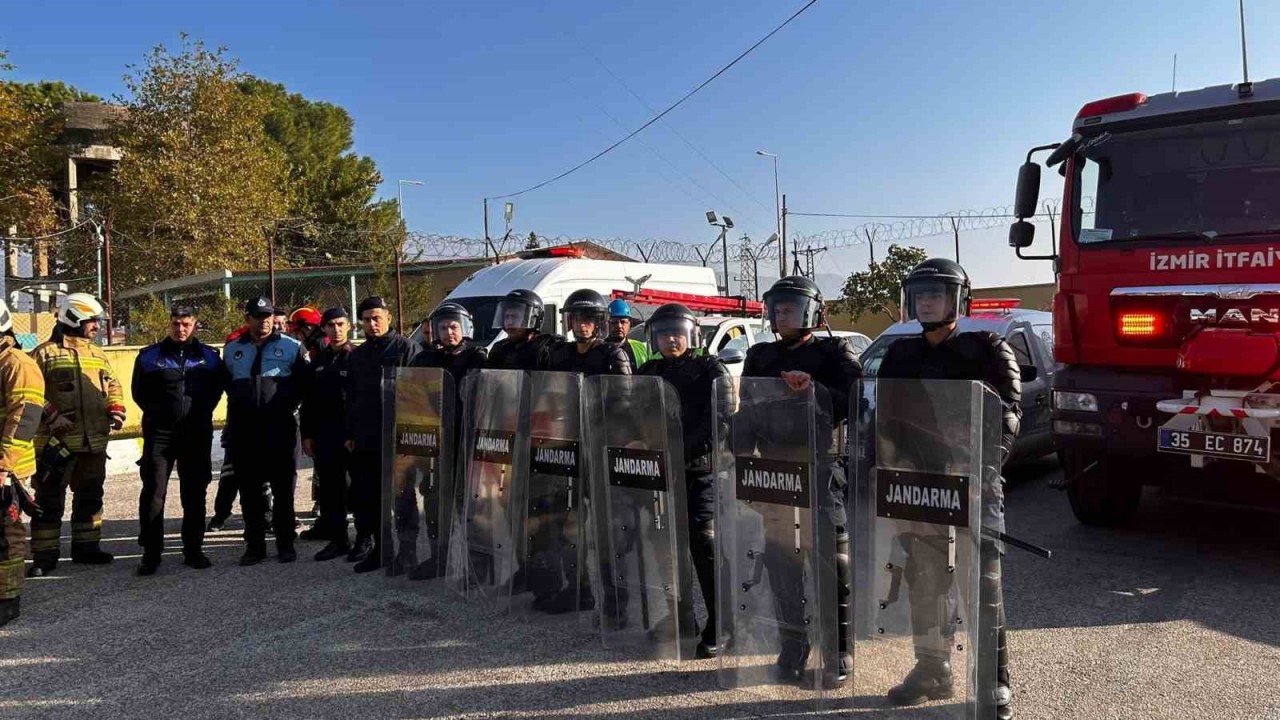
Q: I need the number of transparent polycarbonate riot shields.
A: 6